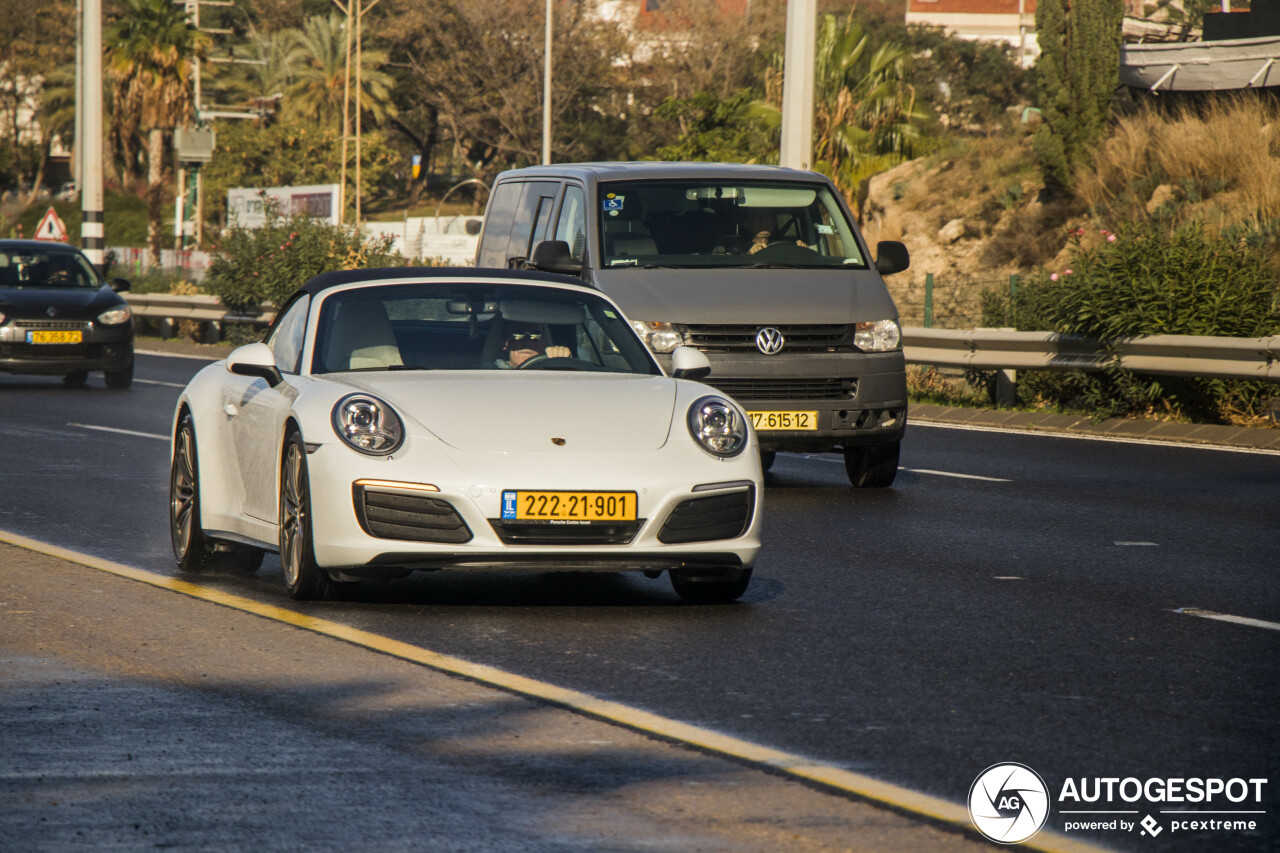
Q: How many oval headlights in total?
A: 2